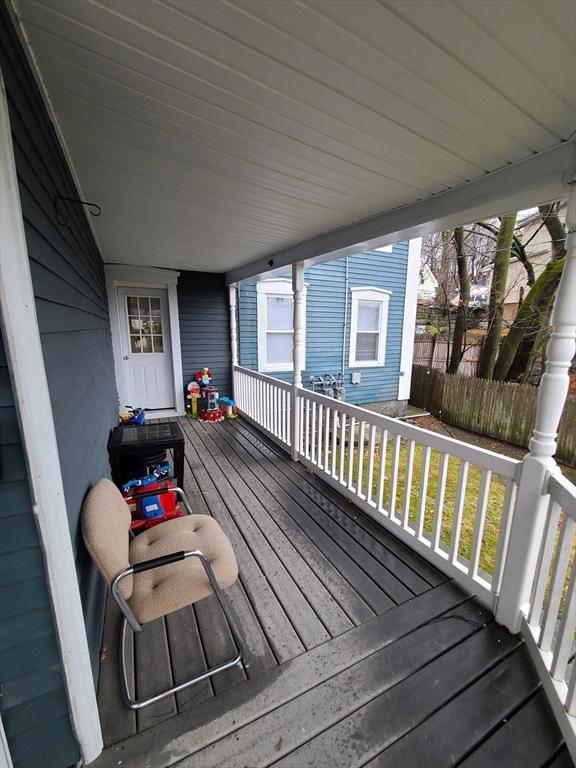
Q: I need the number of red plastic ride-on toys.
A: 1